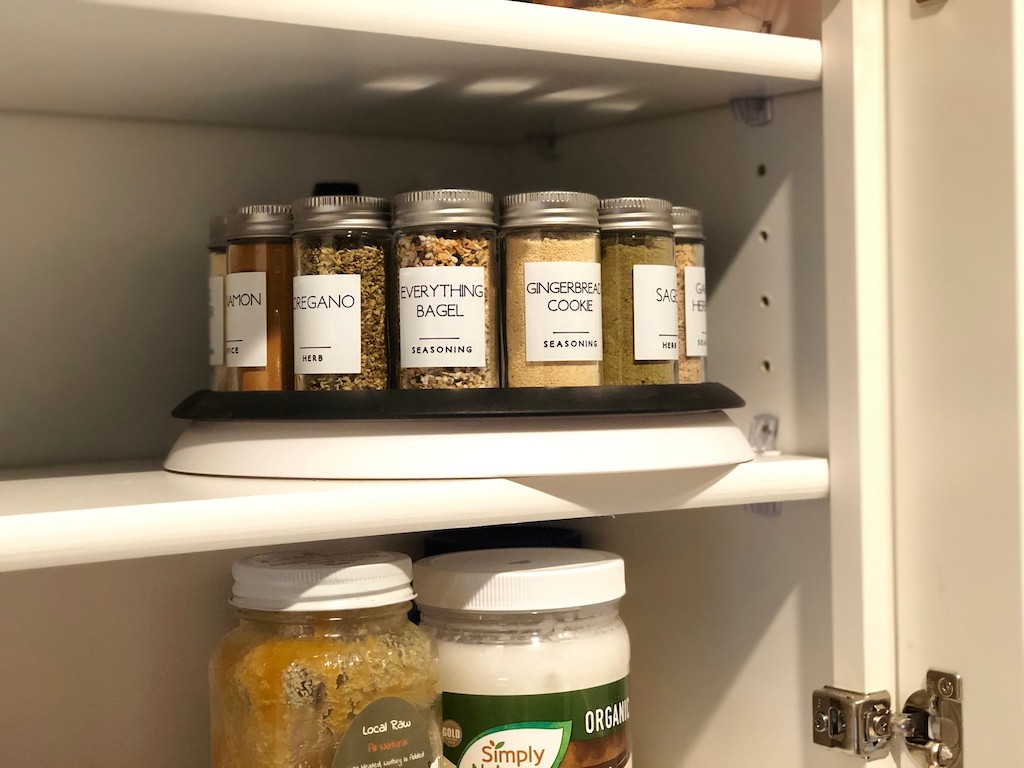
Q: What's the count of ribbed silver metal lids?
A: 7